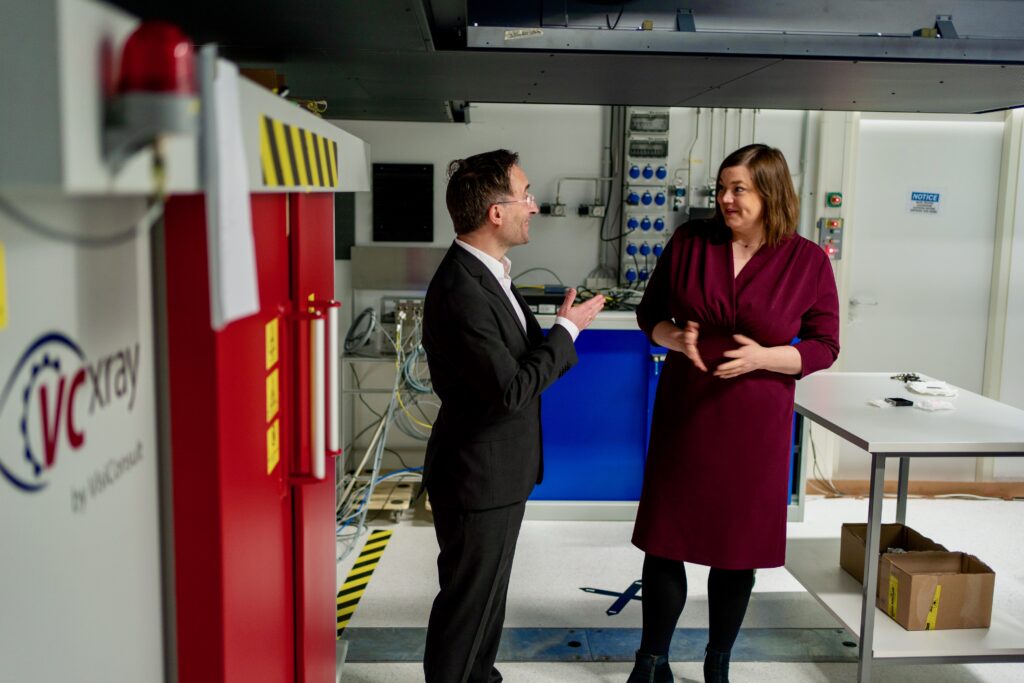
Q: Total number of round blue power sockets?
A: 14